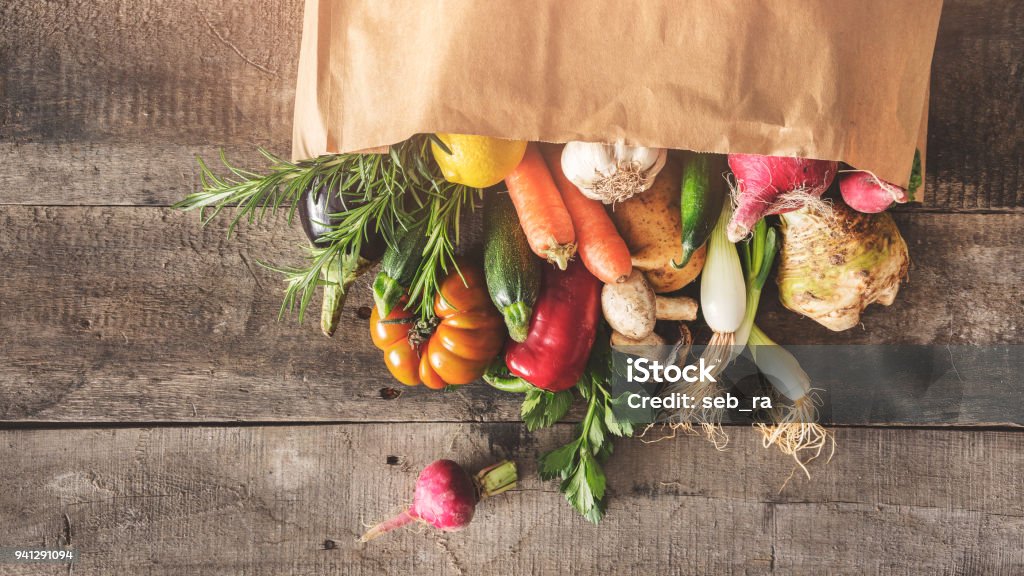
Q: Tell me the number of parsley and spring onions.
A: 4